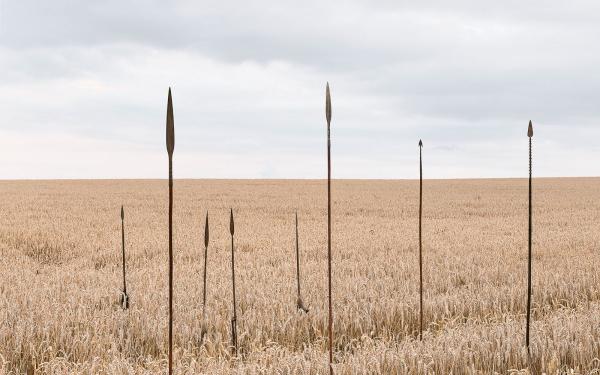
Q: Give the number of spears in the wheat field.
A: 8